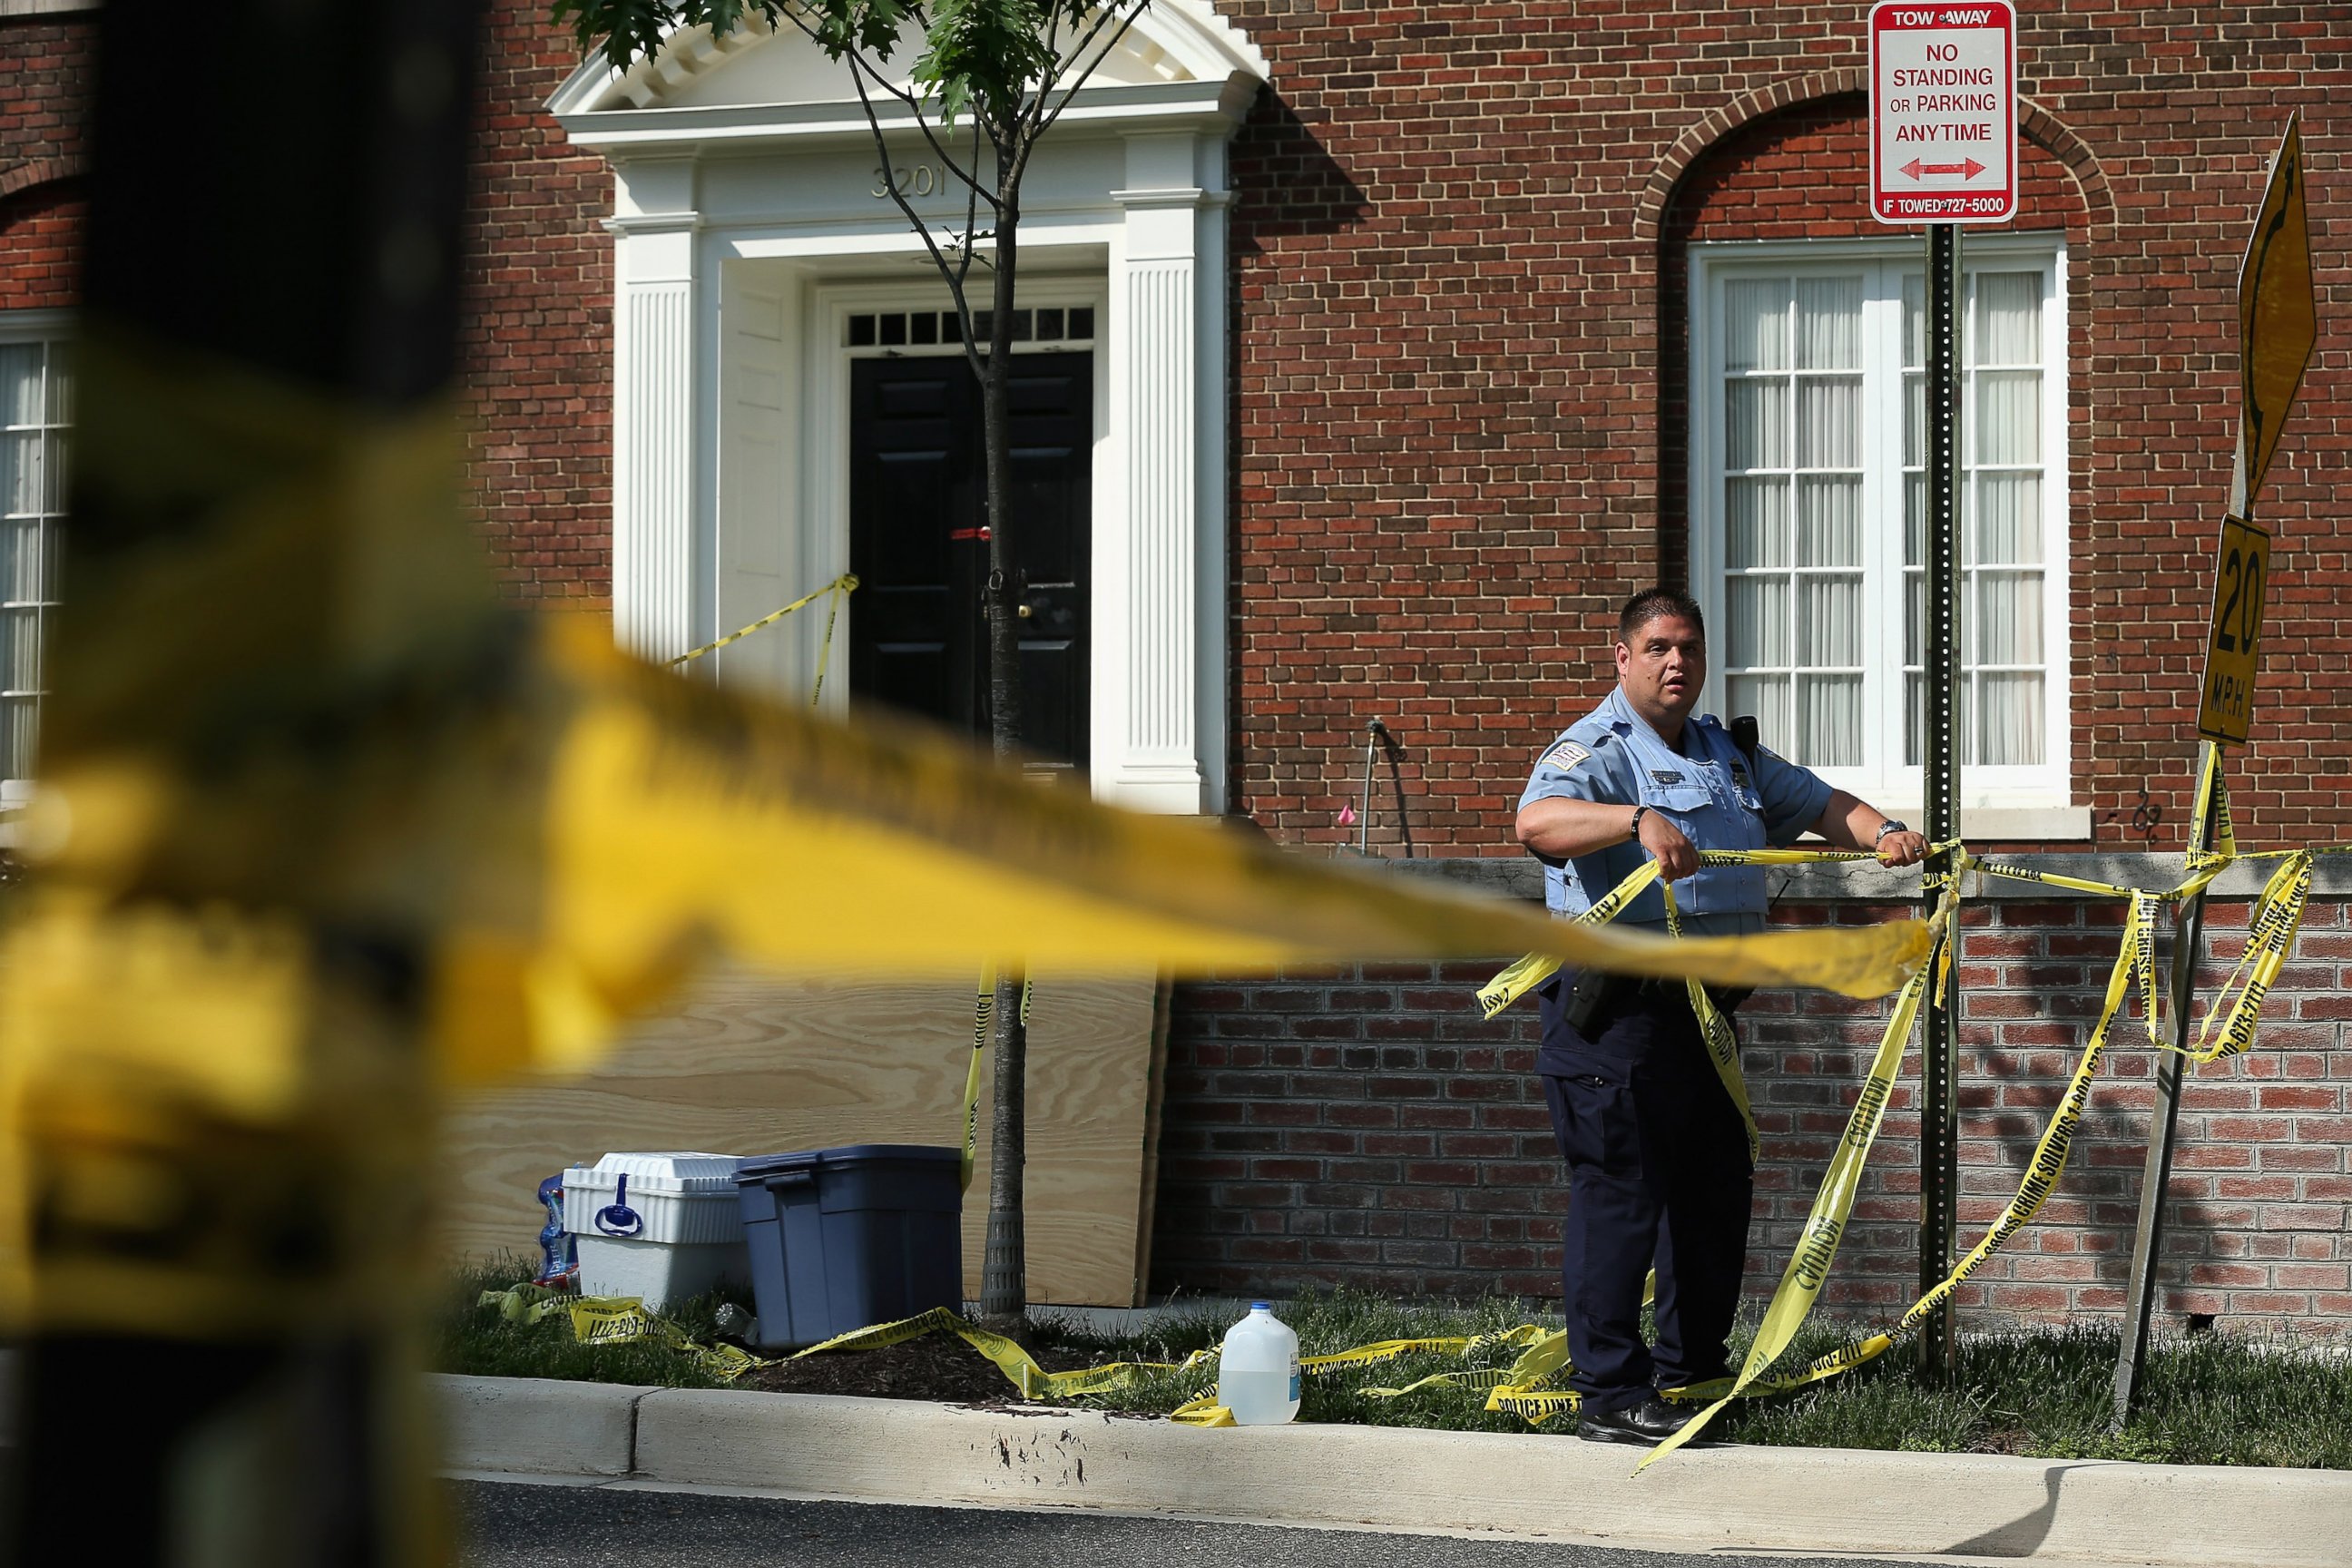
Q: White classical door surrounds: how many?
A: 1